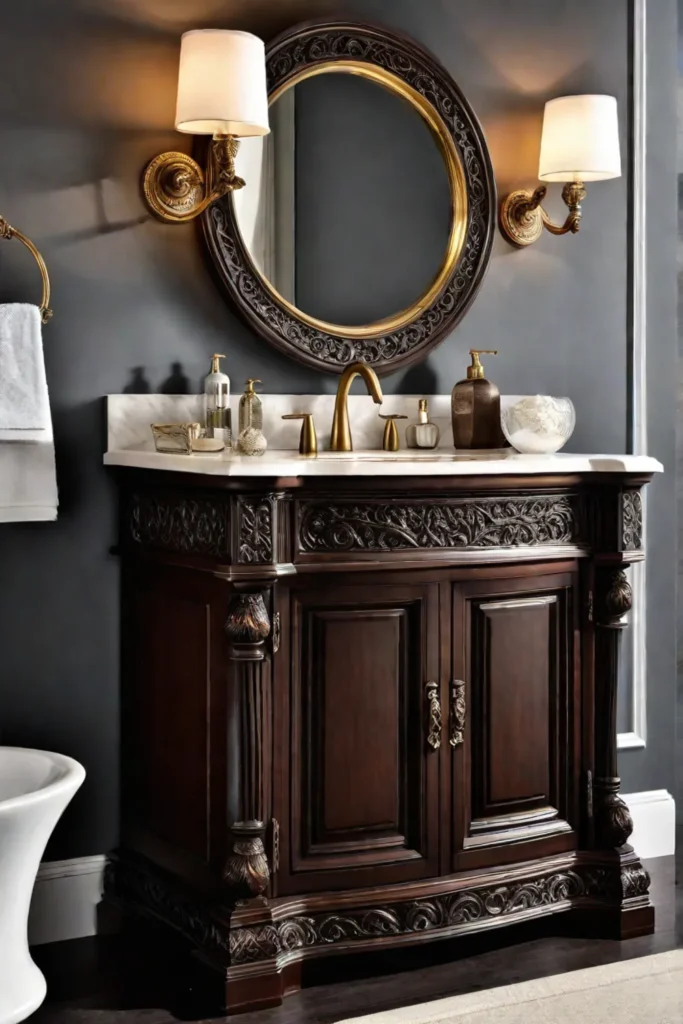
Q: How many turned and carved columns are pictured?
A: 2